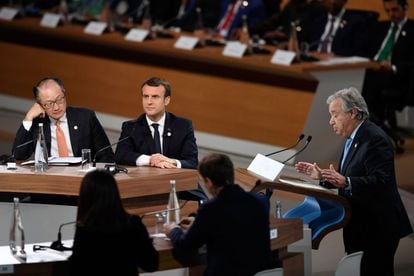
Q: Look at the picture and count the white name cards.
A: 7